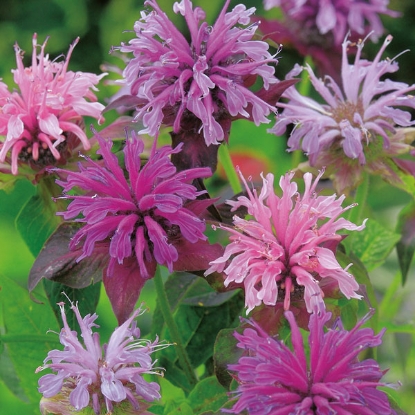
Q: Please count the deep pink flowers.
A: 2